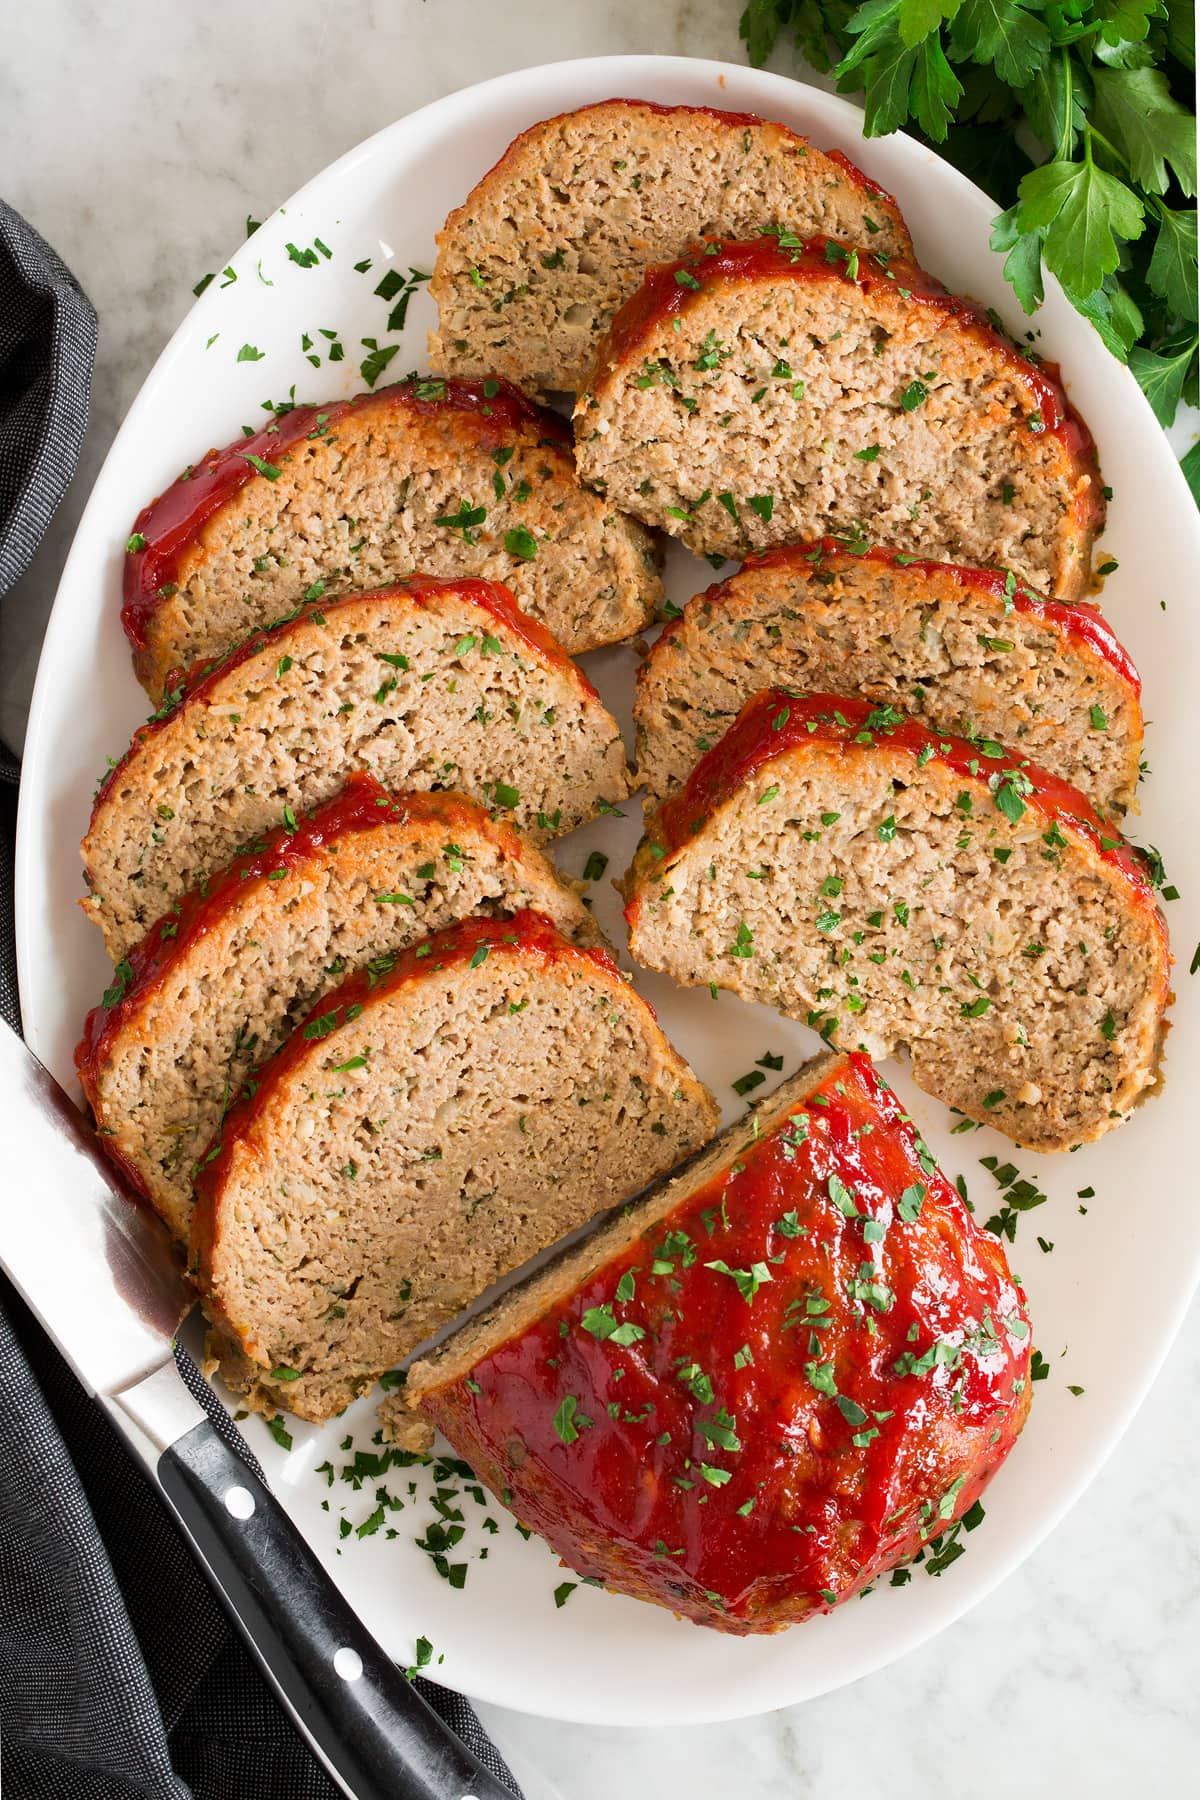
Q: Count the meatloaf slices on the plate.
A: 8